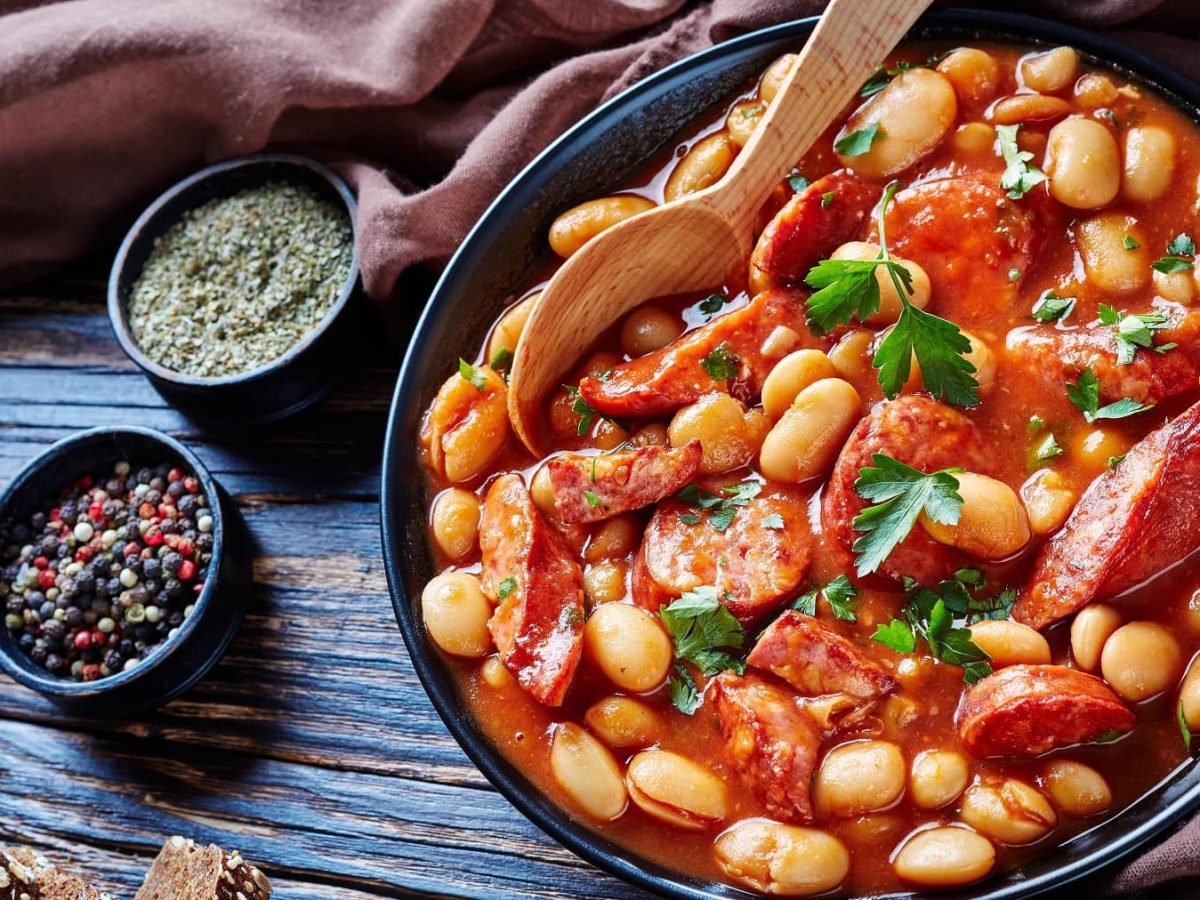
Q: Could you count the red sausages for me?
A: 12